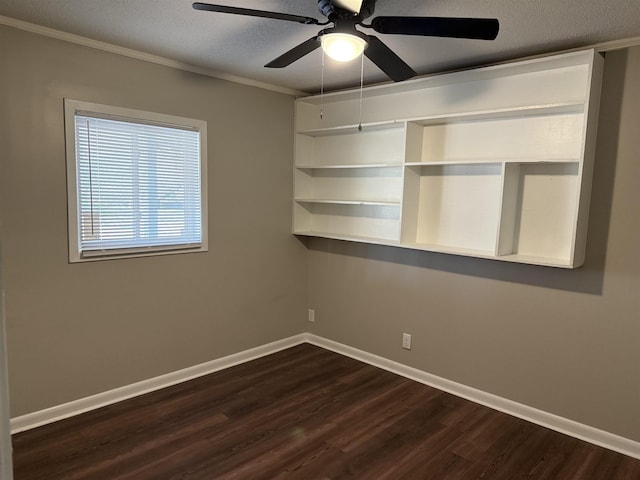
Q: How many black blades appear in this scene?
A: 4